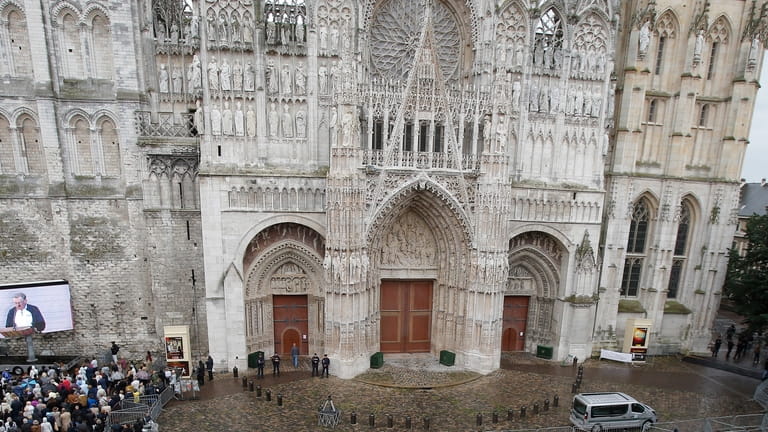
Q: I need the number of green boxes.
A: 4